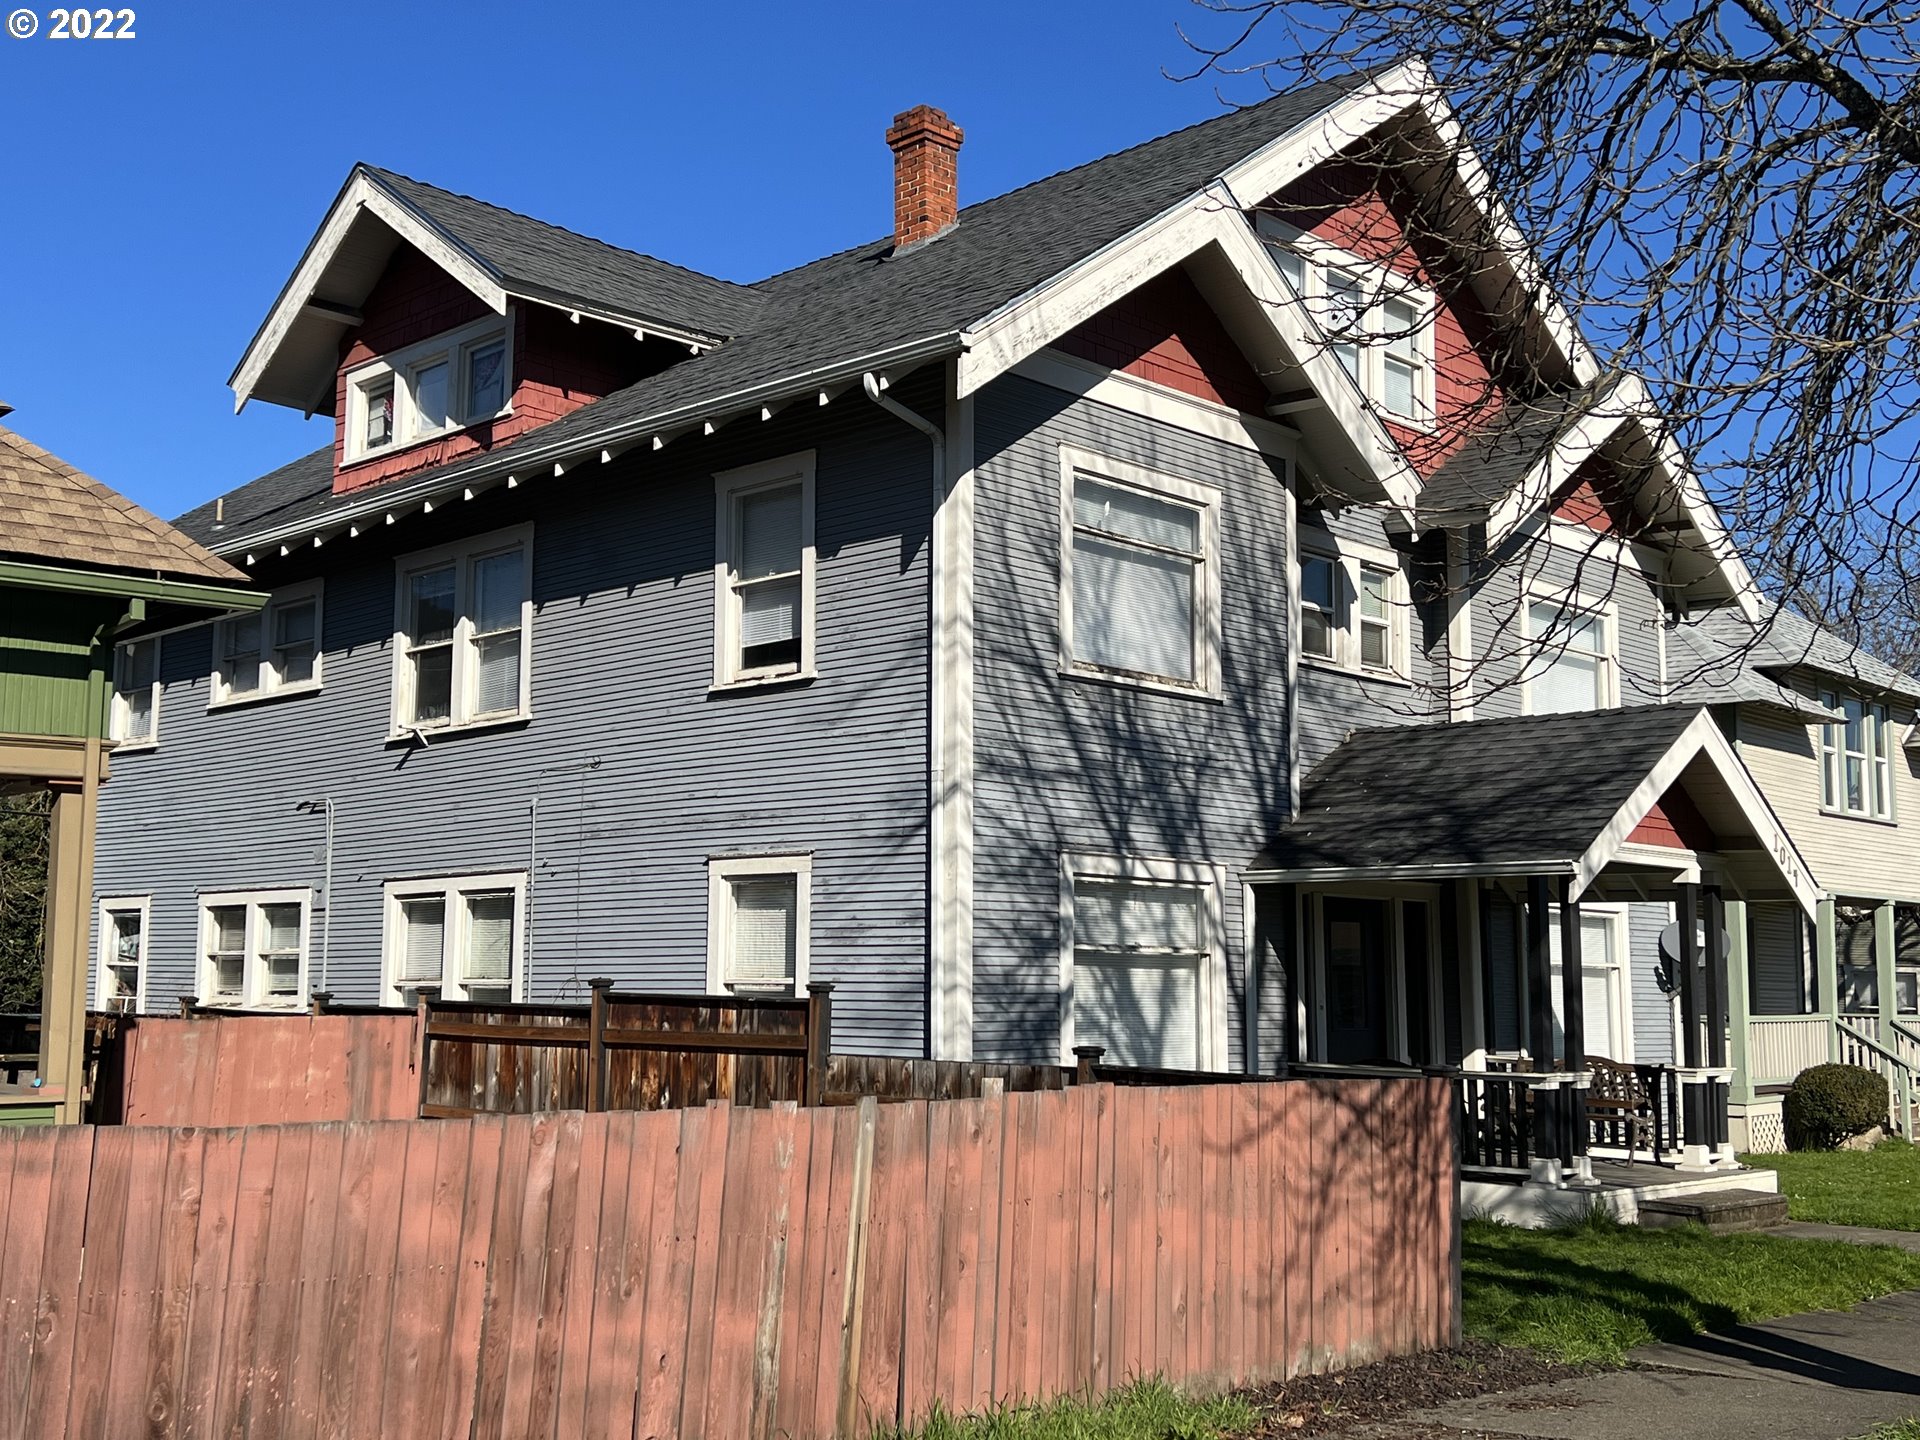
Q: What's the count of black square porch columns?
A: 4